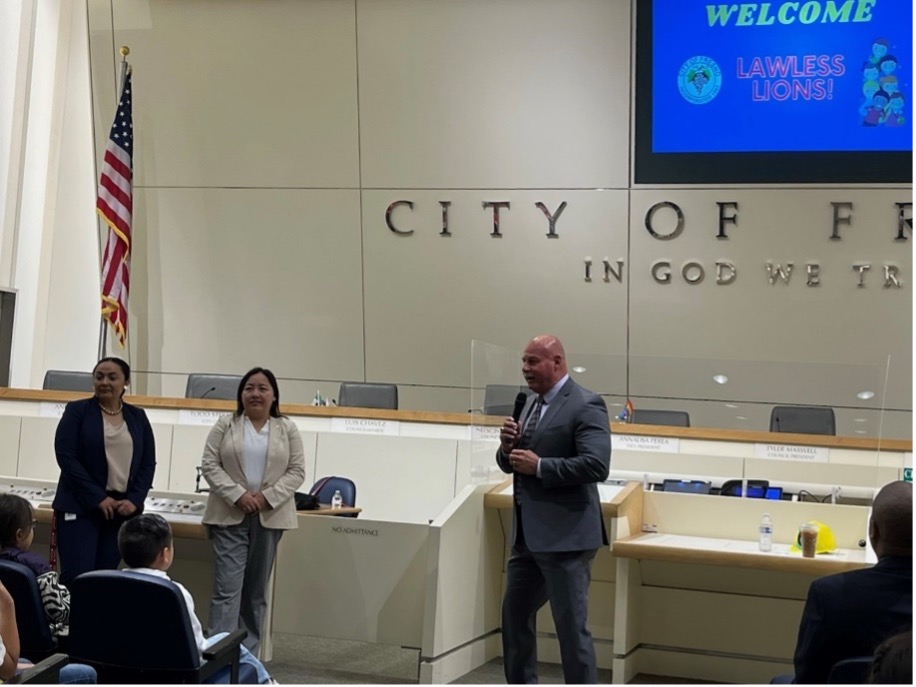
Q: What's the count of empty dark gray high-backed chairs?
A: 6